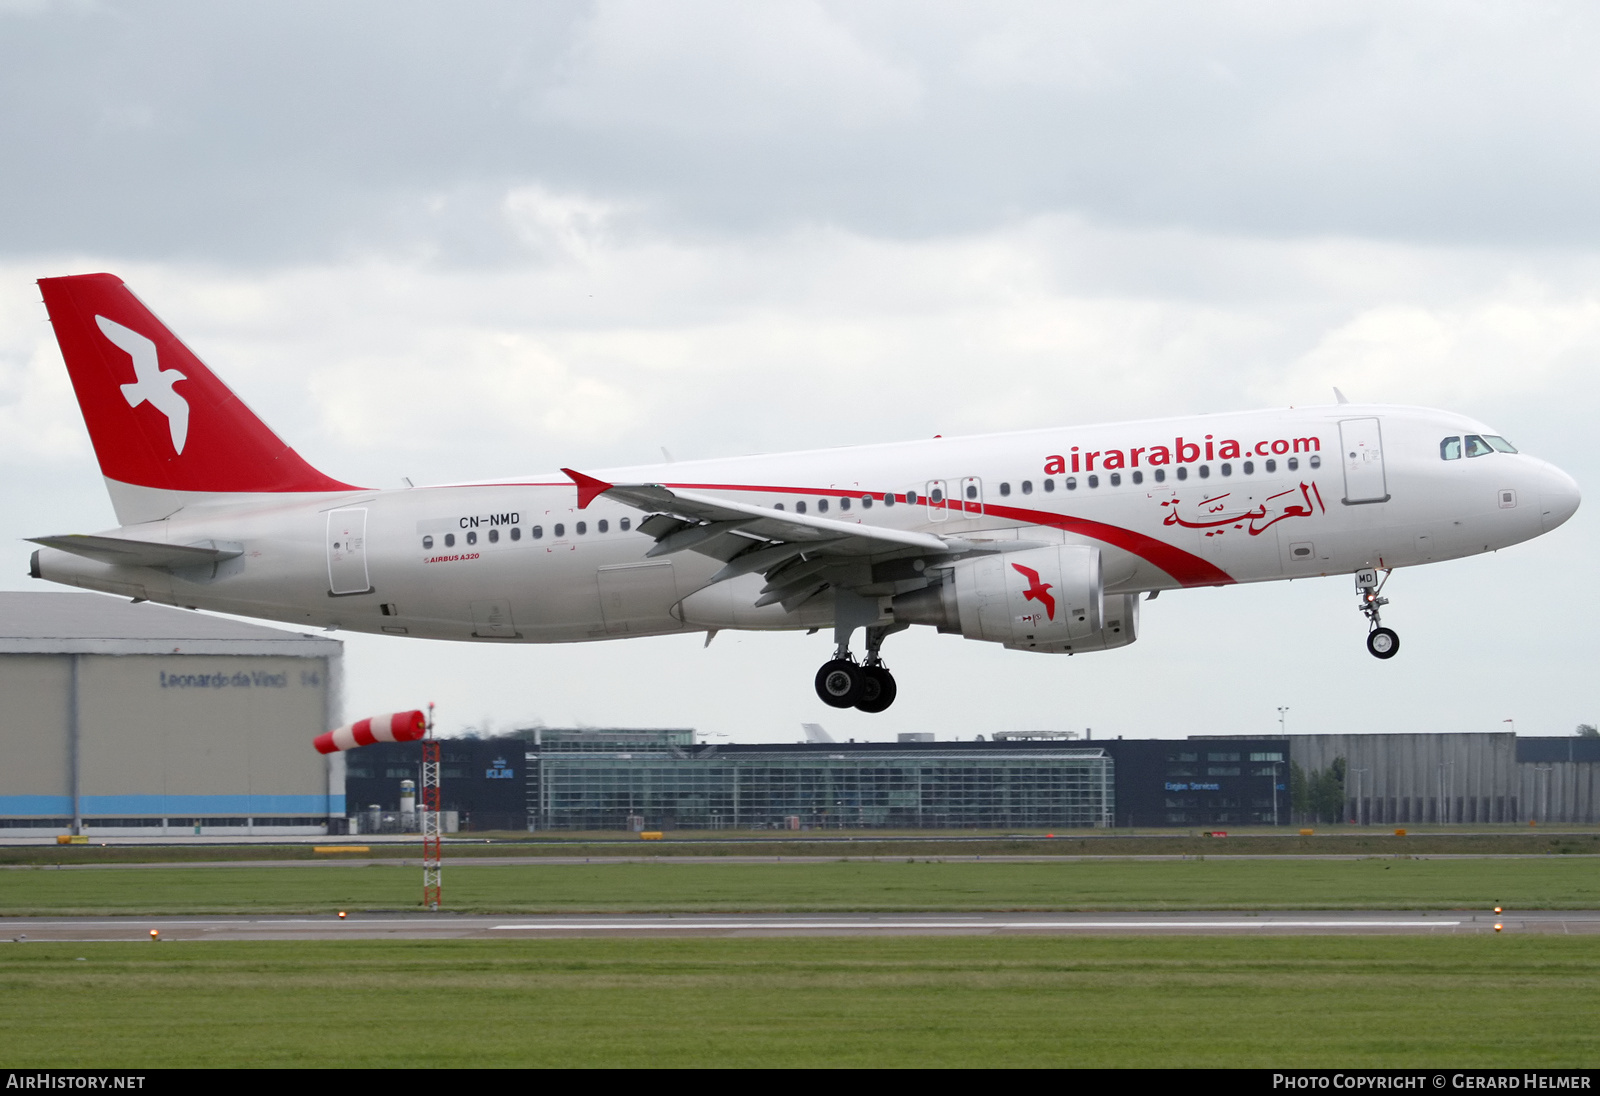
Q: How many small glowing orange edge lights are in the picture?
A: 4